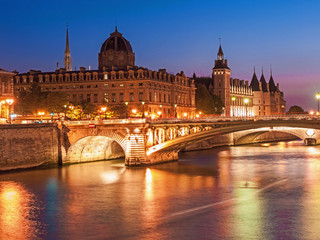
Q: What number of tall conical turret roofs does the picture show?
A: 3